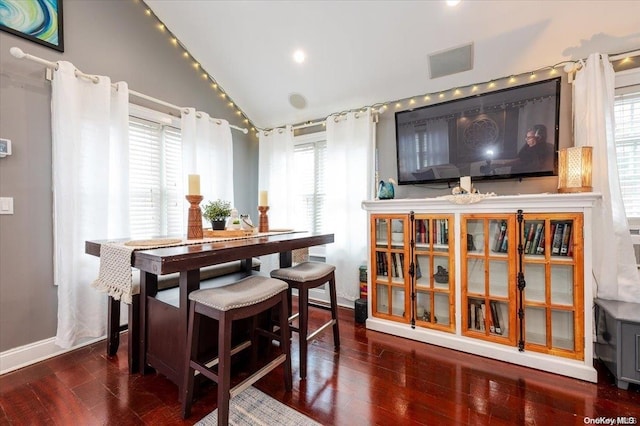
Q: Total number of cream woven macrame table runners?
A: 1